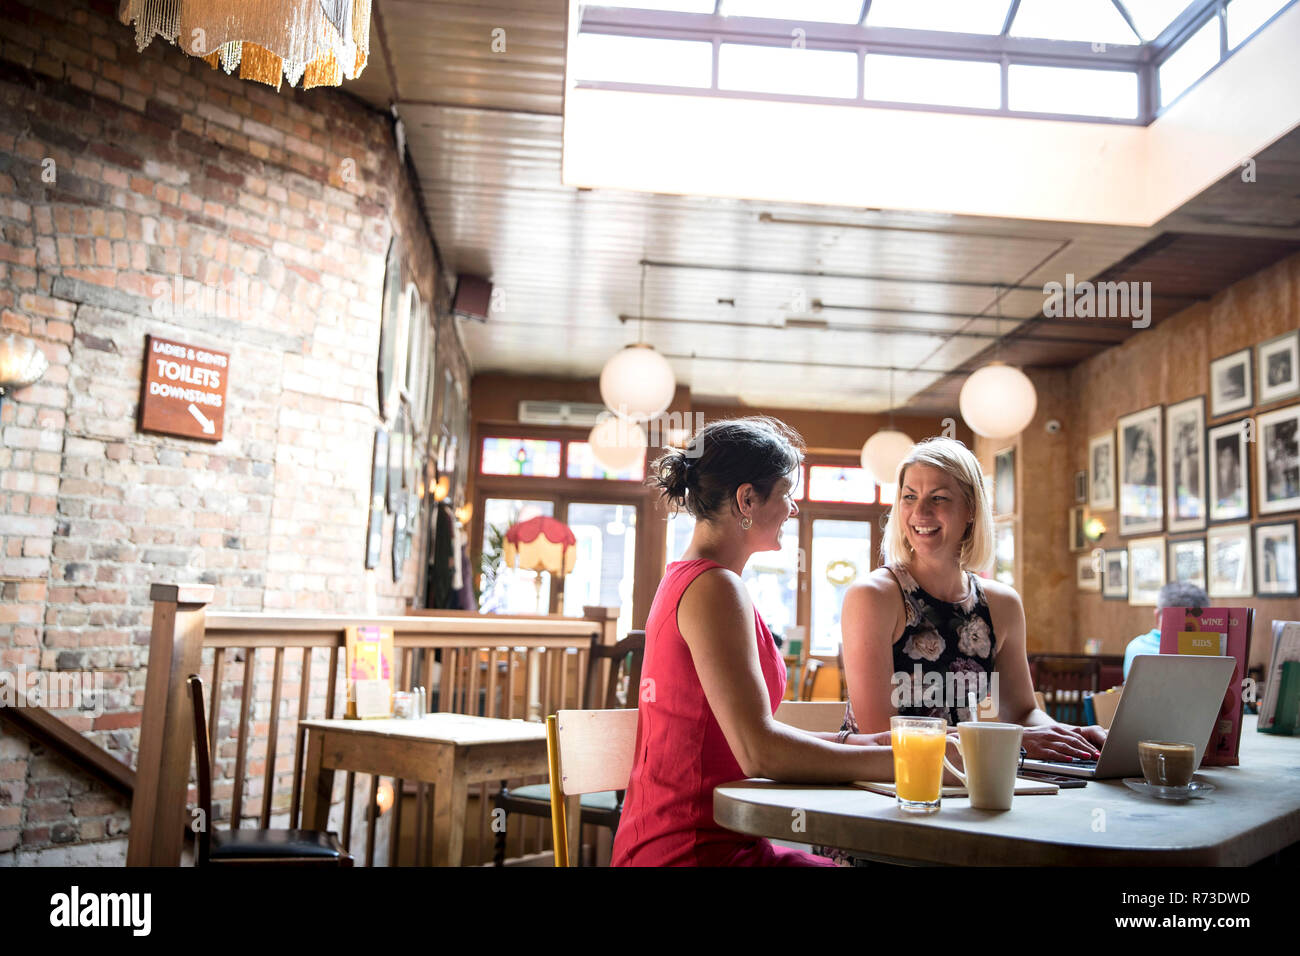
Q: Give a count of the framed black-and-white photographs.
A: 15